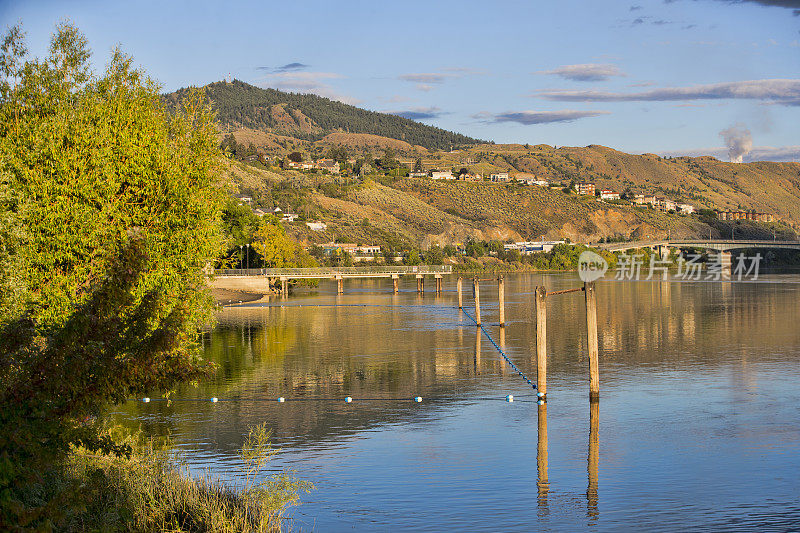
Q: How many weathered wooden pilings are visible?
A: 5